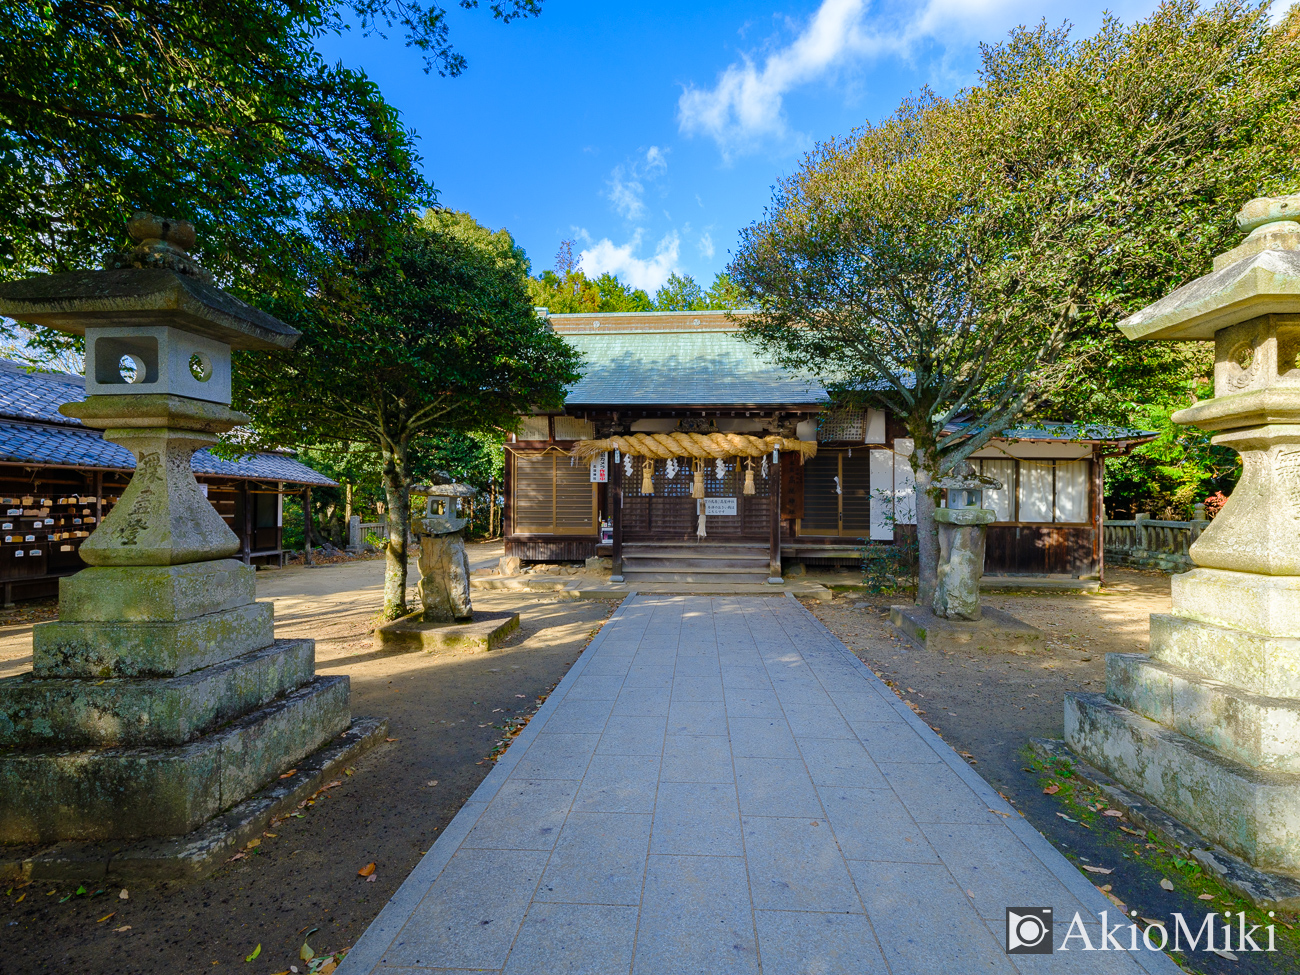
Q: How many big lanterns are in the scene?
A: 2